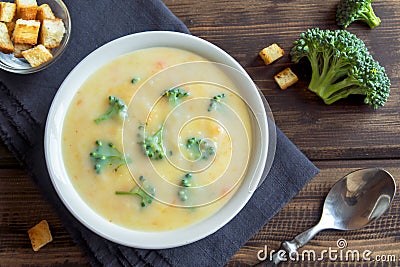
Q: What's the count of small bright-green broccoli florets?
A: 8